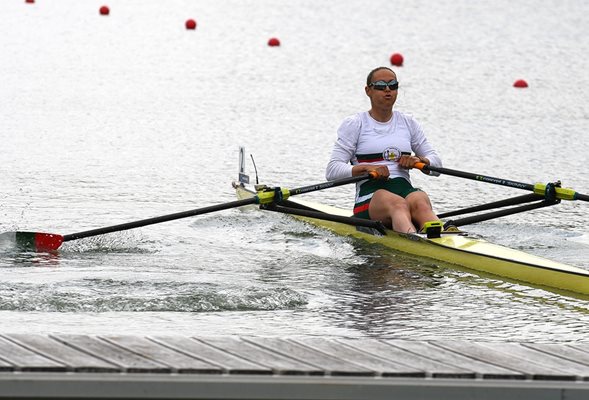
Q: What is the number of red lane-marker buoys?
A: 6